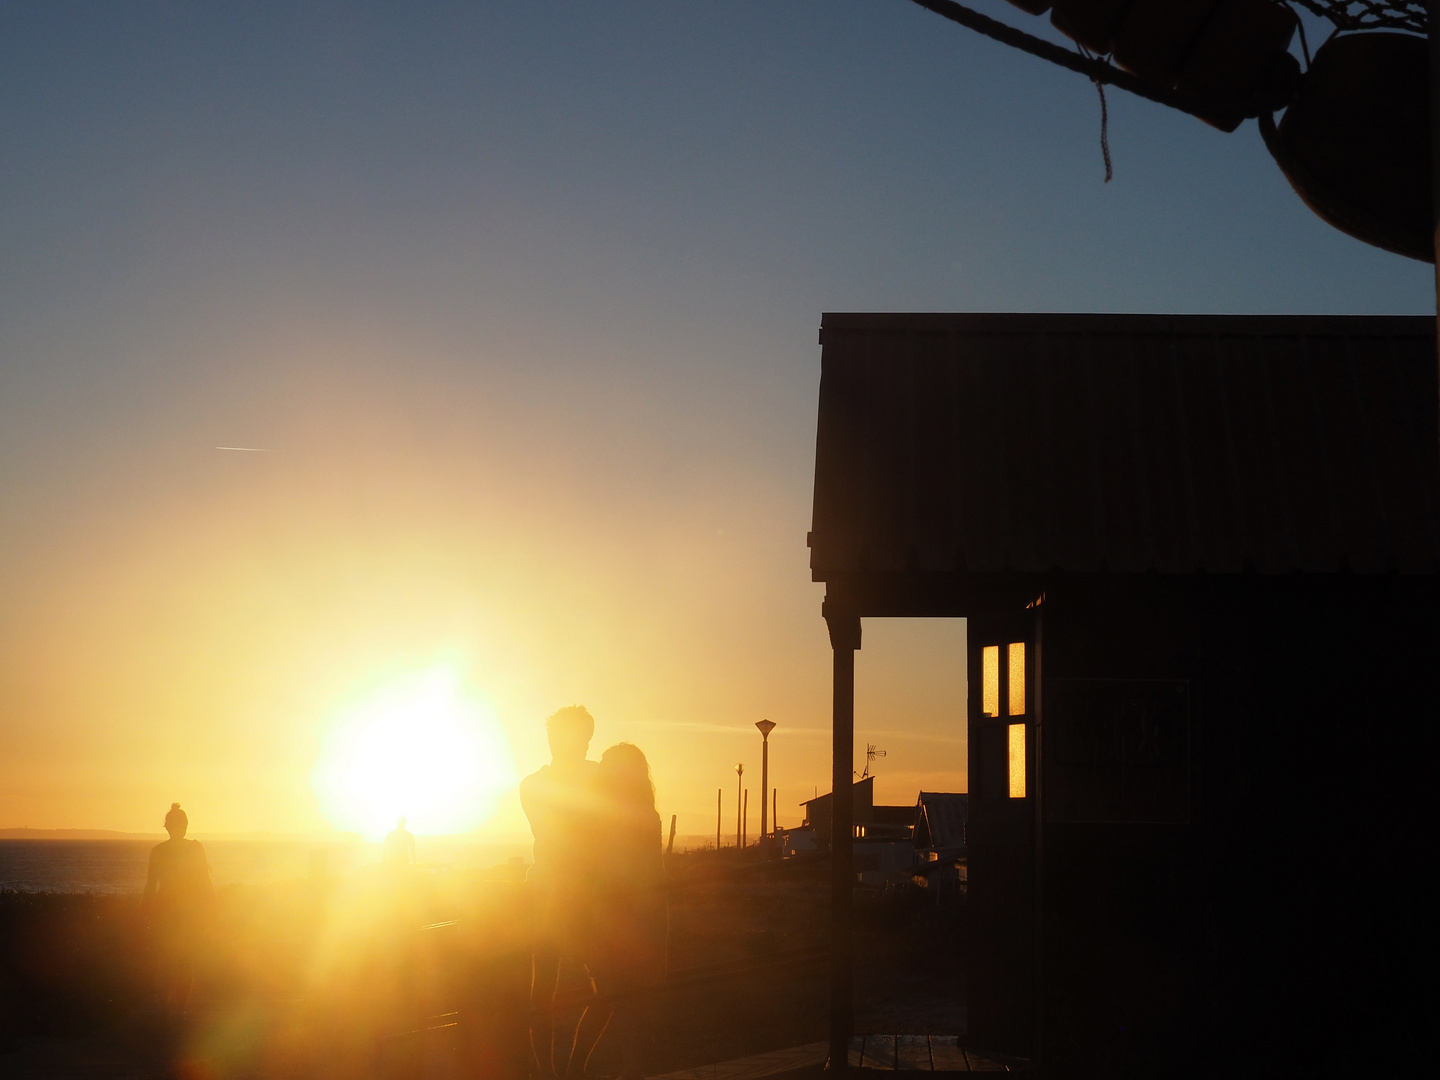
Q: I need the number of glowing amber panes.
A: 3